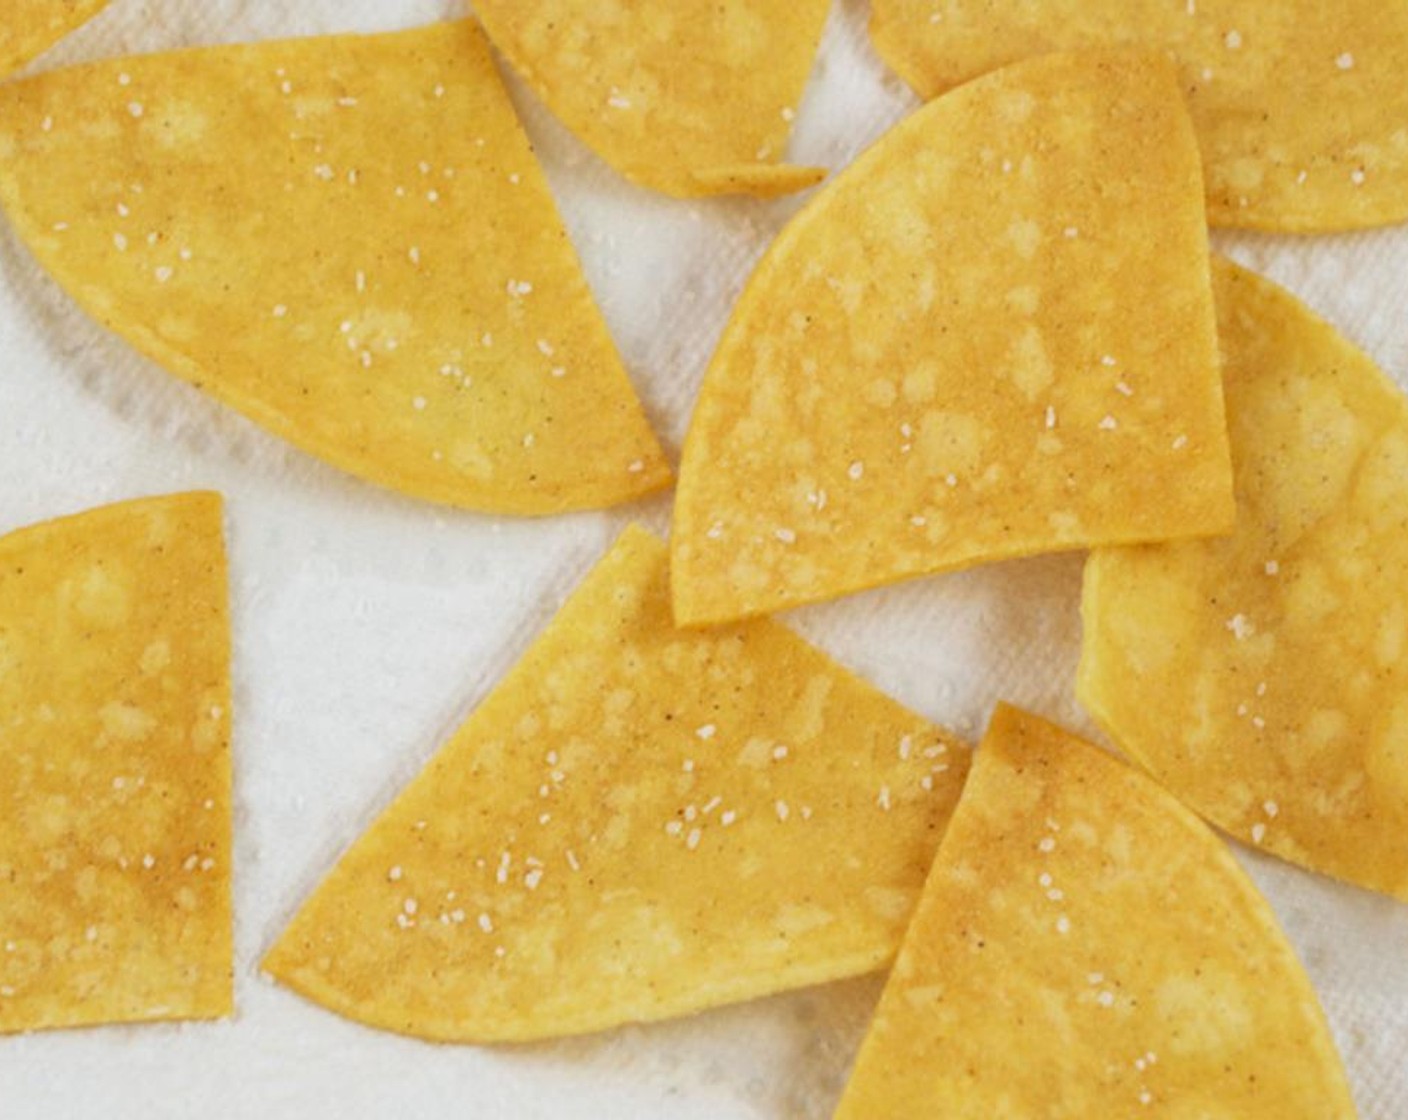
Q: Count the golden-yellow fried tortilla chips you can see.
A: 9